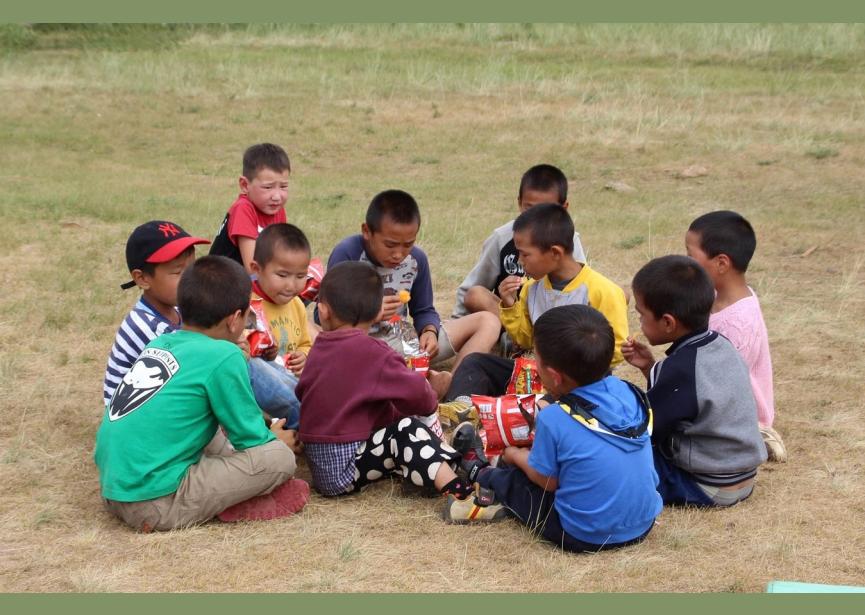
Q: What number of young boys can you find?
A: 11